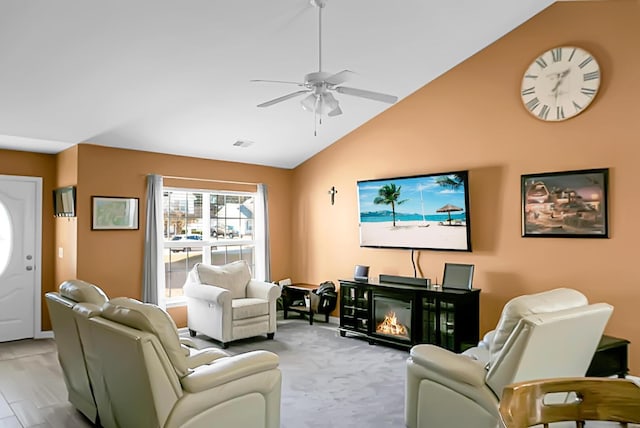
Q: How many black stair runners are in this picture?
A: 0